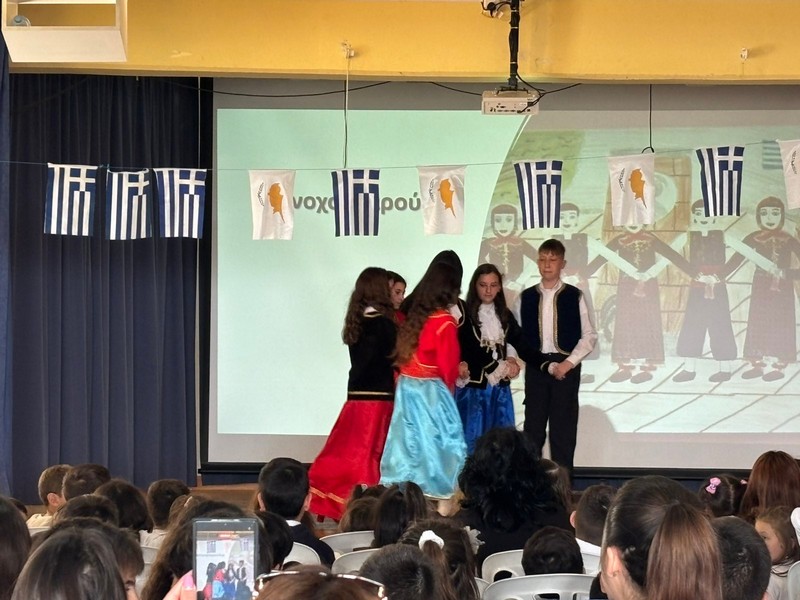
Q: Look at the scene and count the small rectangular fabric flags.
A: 10